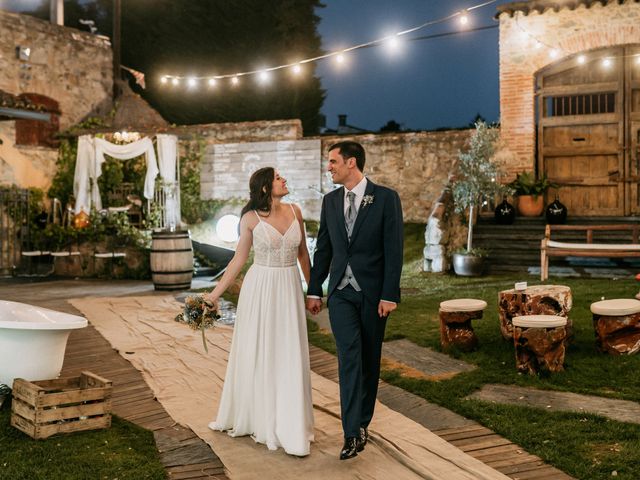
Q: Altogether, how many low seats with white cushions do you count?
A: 3